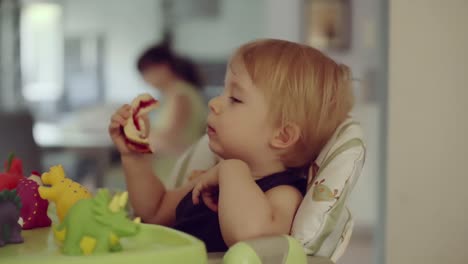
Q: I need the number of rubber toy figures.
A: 5